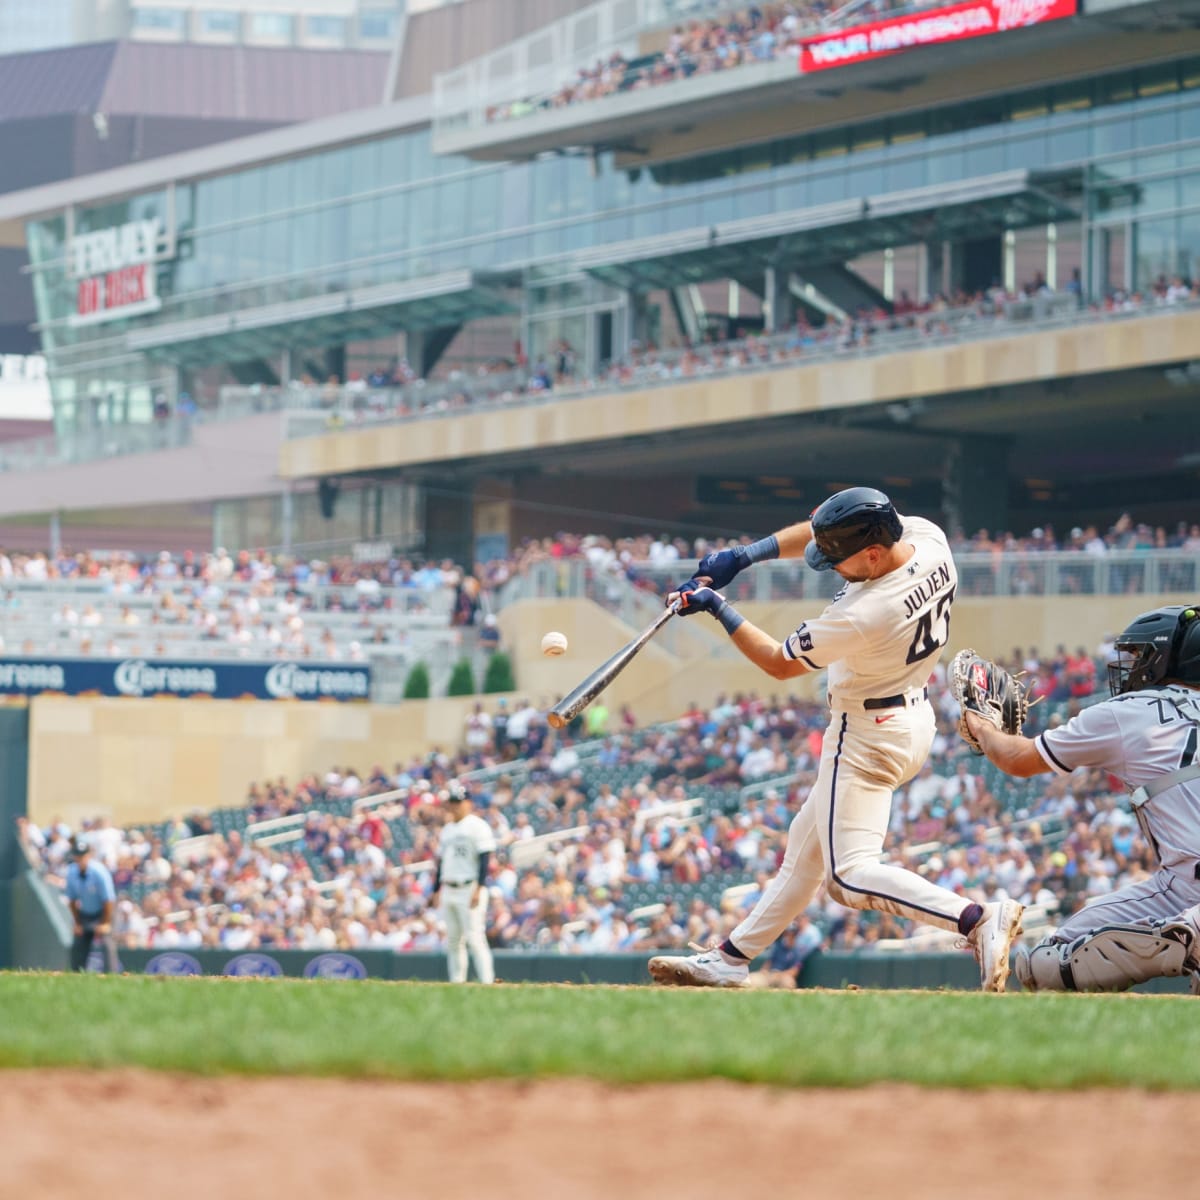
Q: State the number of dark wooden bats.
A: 1